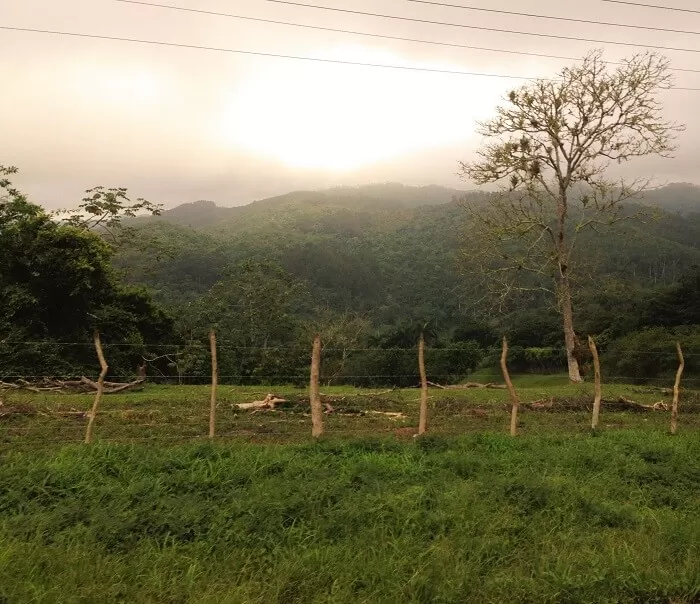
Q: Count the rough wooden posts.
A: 7